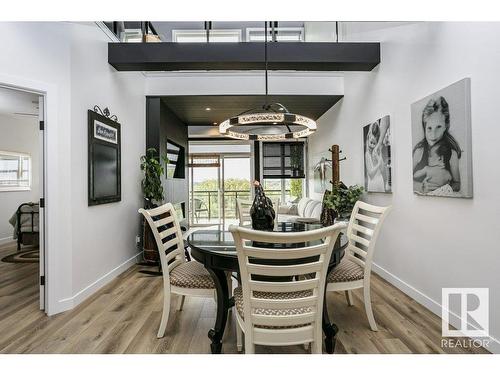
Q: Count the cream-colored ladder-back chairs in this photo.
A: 4